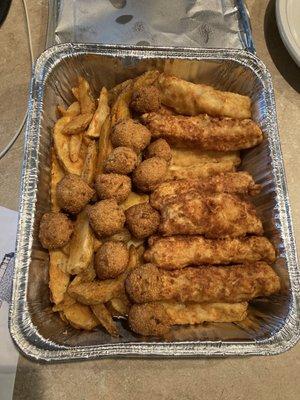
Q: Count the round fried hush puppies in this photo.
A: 13